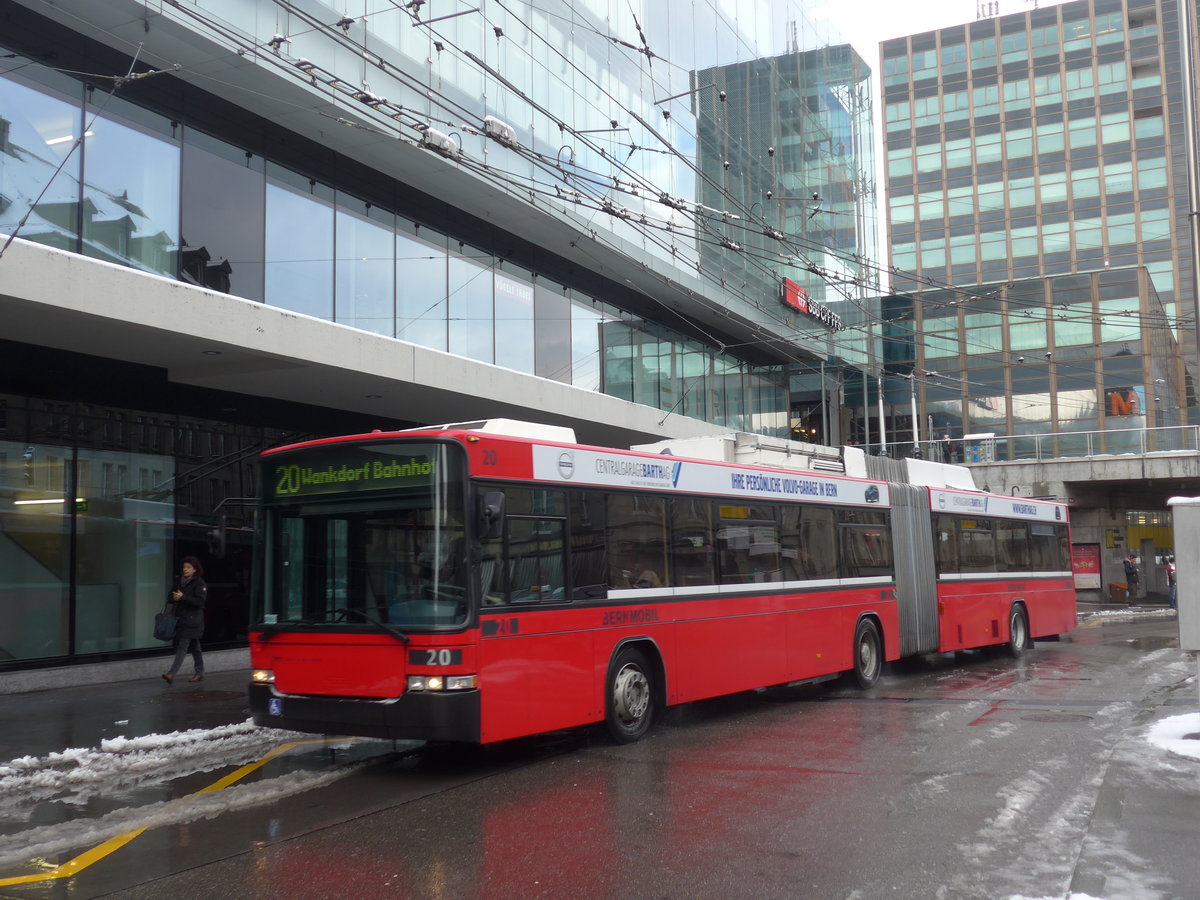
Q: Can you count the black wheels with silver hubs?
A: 3